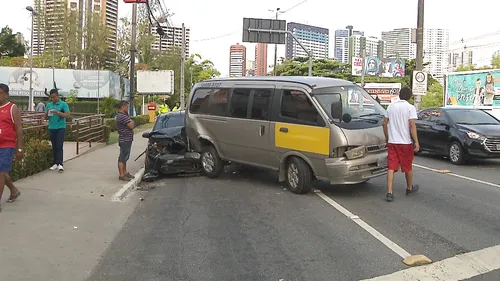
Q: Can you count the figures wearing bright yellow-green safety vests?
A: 2